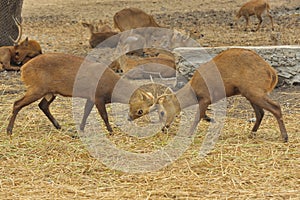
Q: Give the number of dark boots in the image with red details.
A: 0